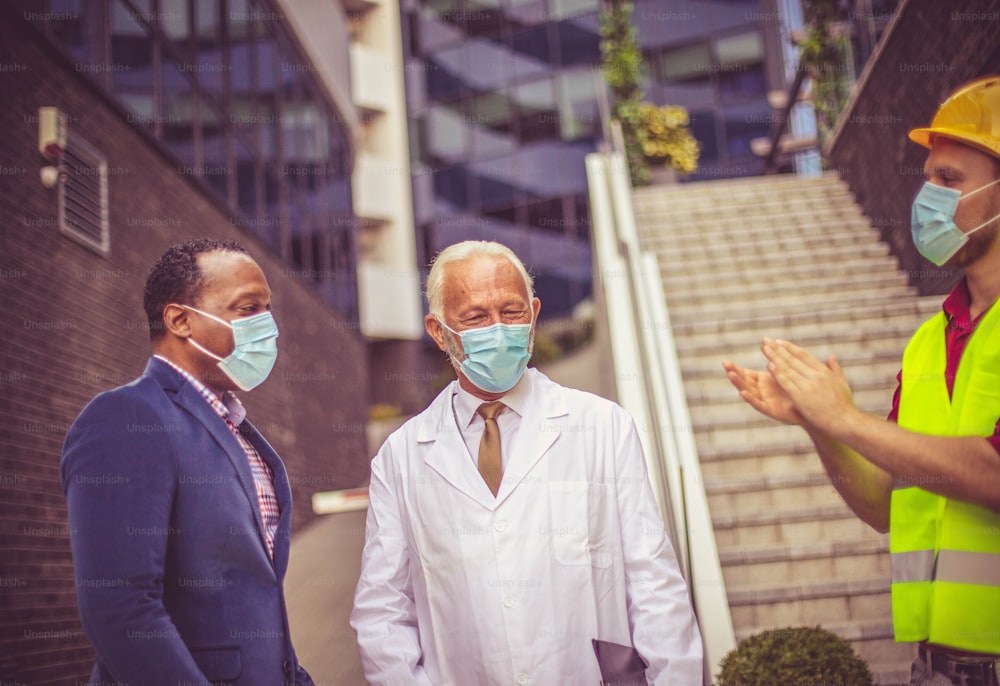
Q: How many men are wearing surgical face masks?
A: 3